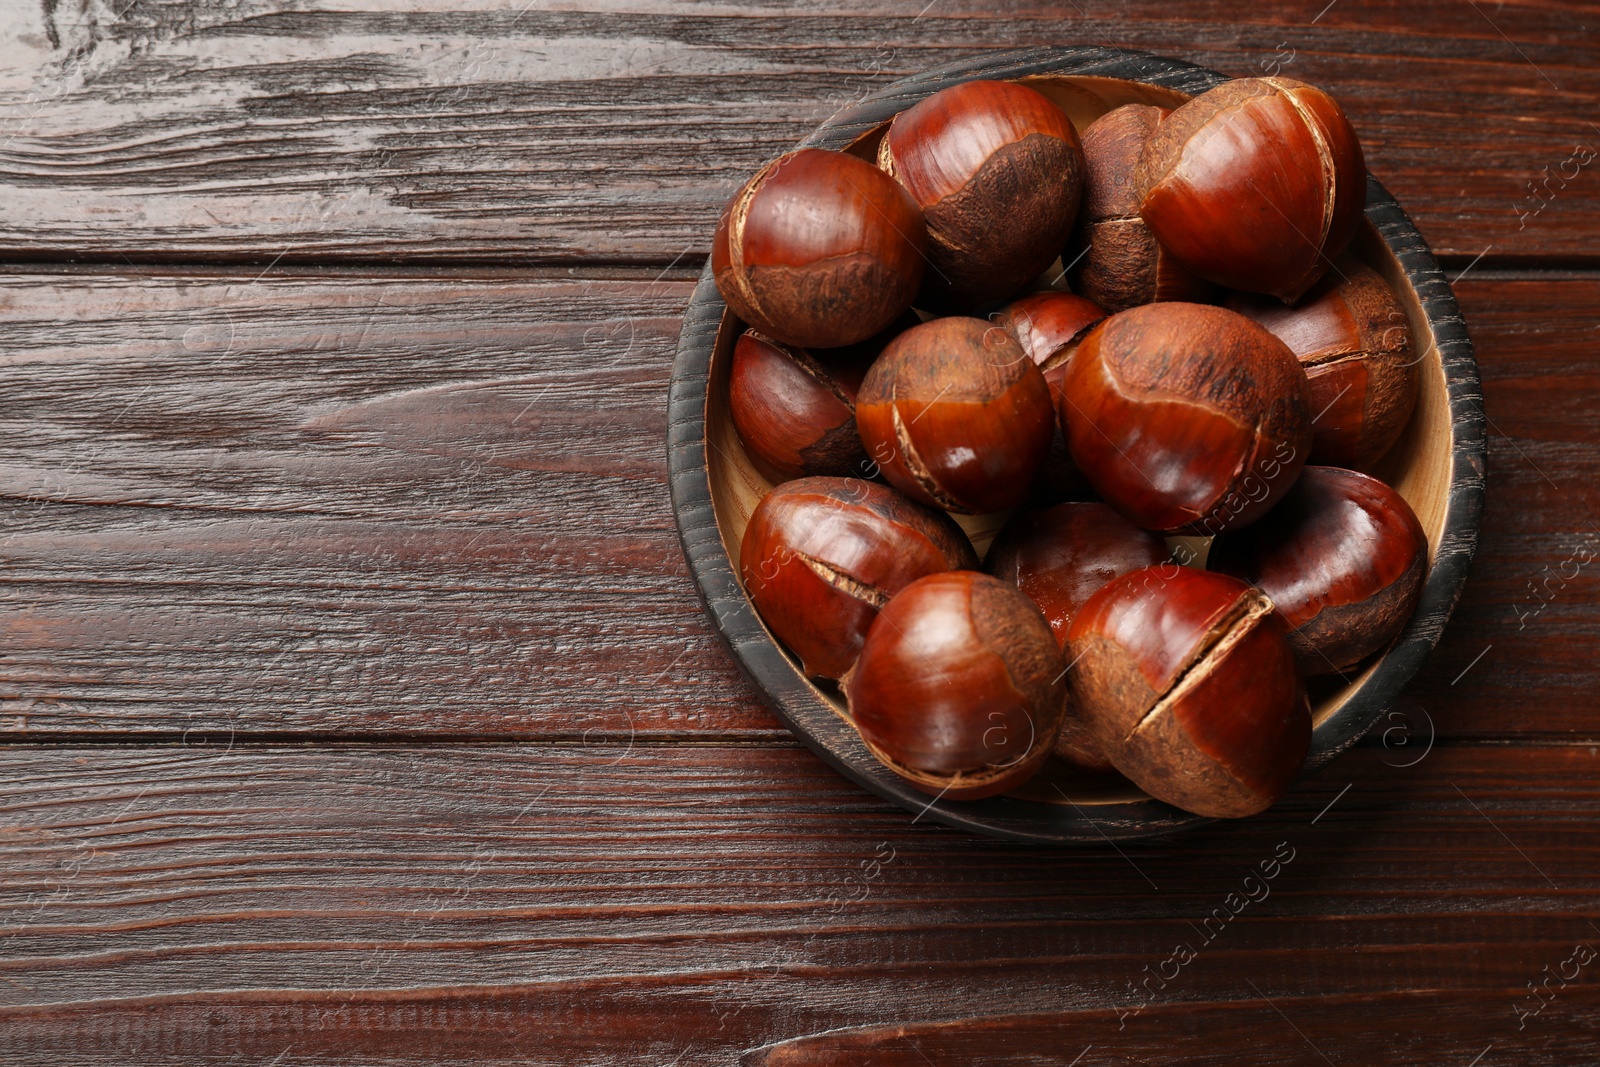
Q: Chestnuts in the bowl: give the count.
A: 14